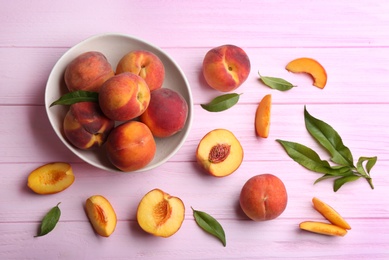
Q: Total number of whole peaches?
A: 8